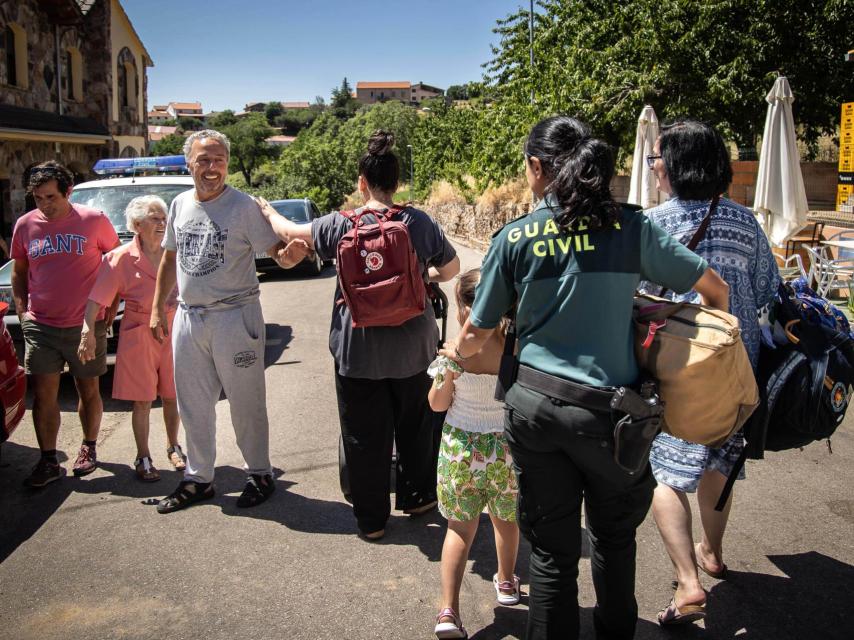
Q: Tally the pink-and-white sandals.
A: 2